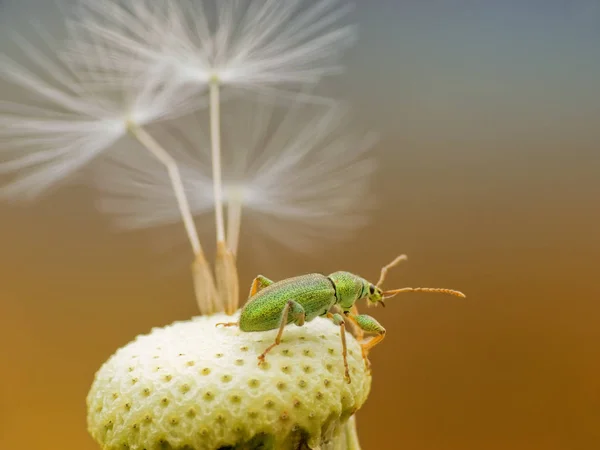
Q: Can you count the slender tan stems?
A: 3